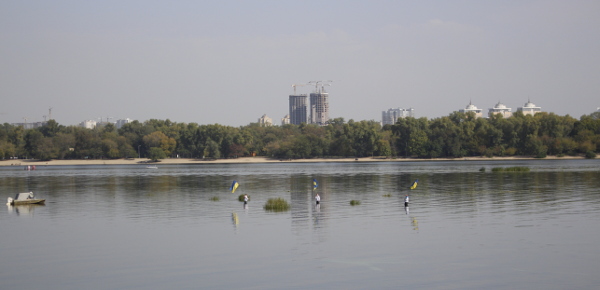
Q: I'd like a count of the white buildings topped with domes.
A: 3